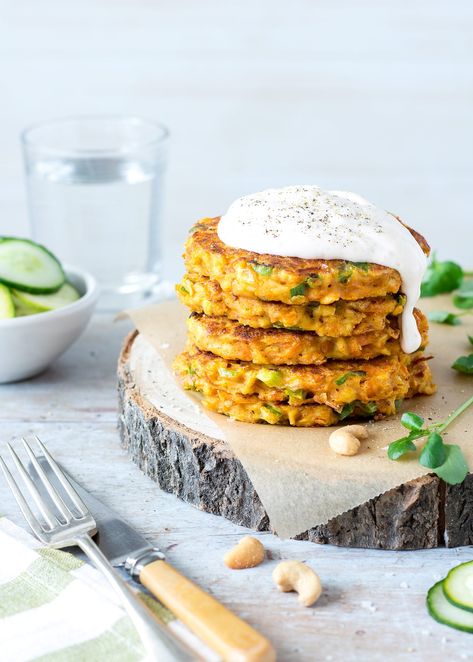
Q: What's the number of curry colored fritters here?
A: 5